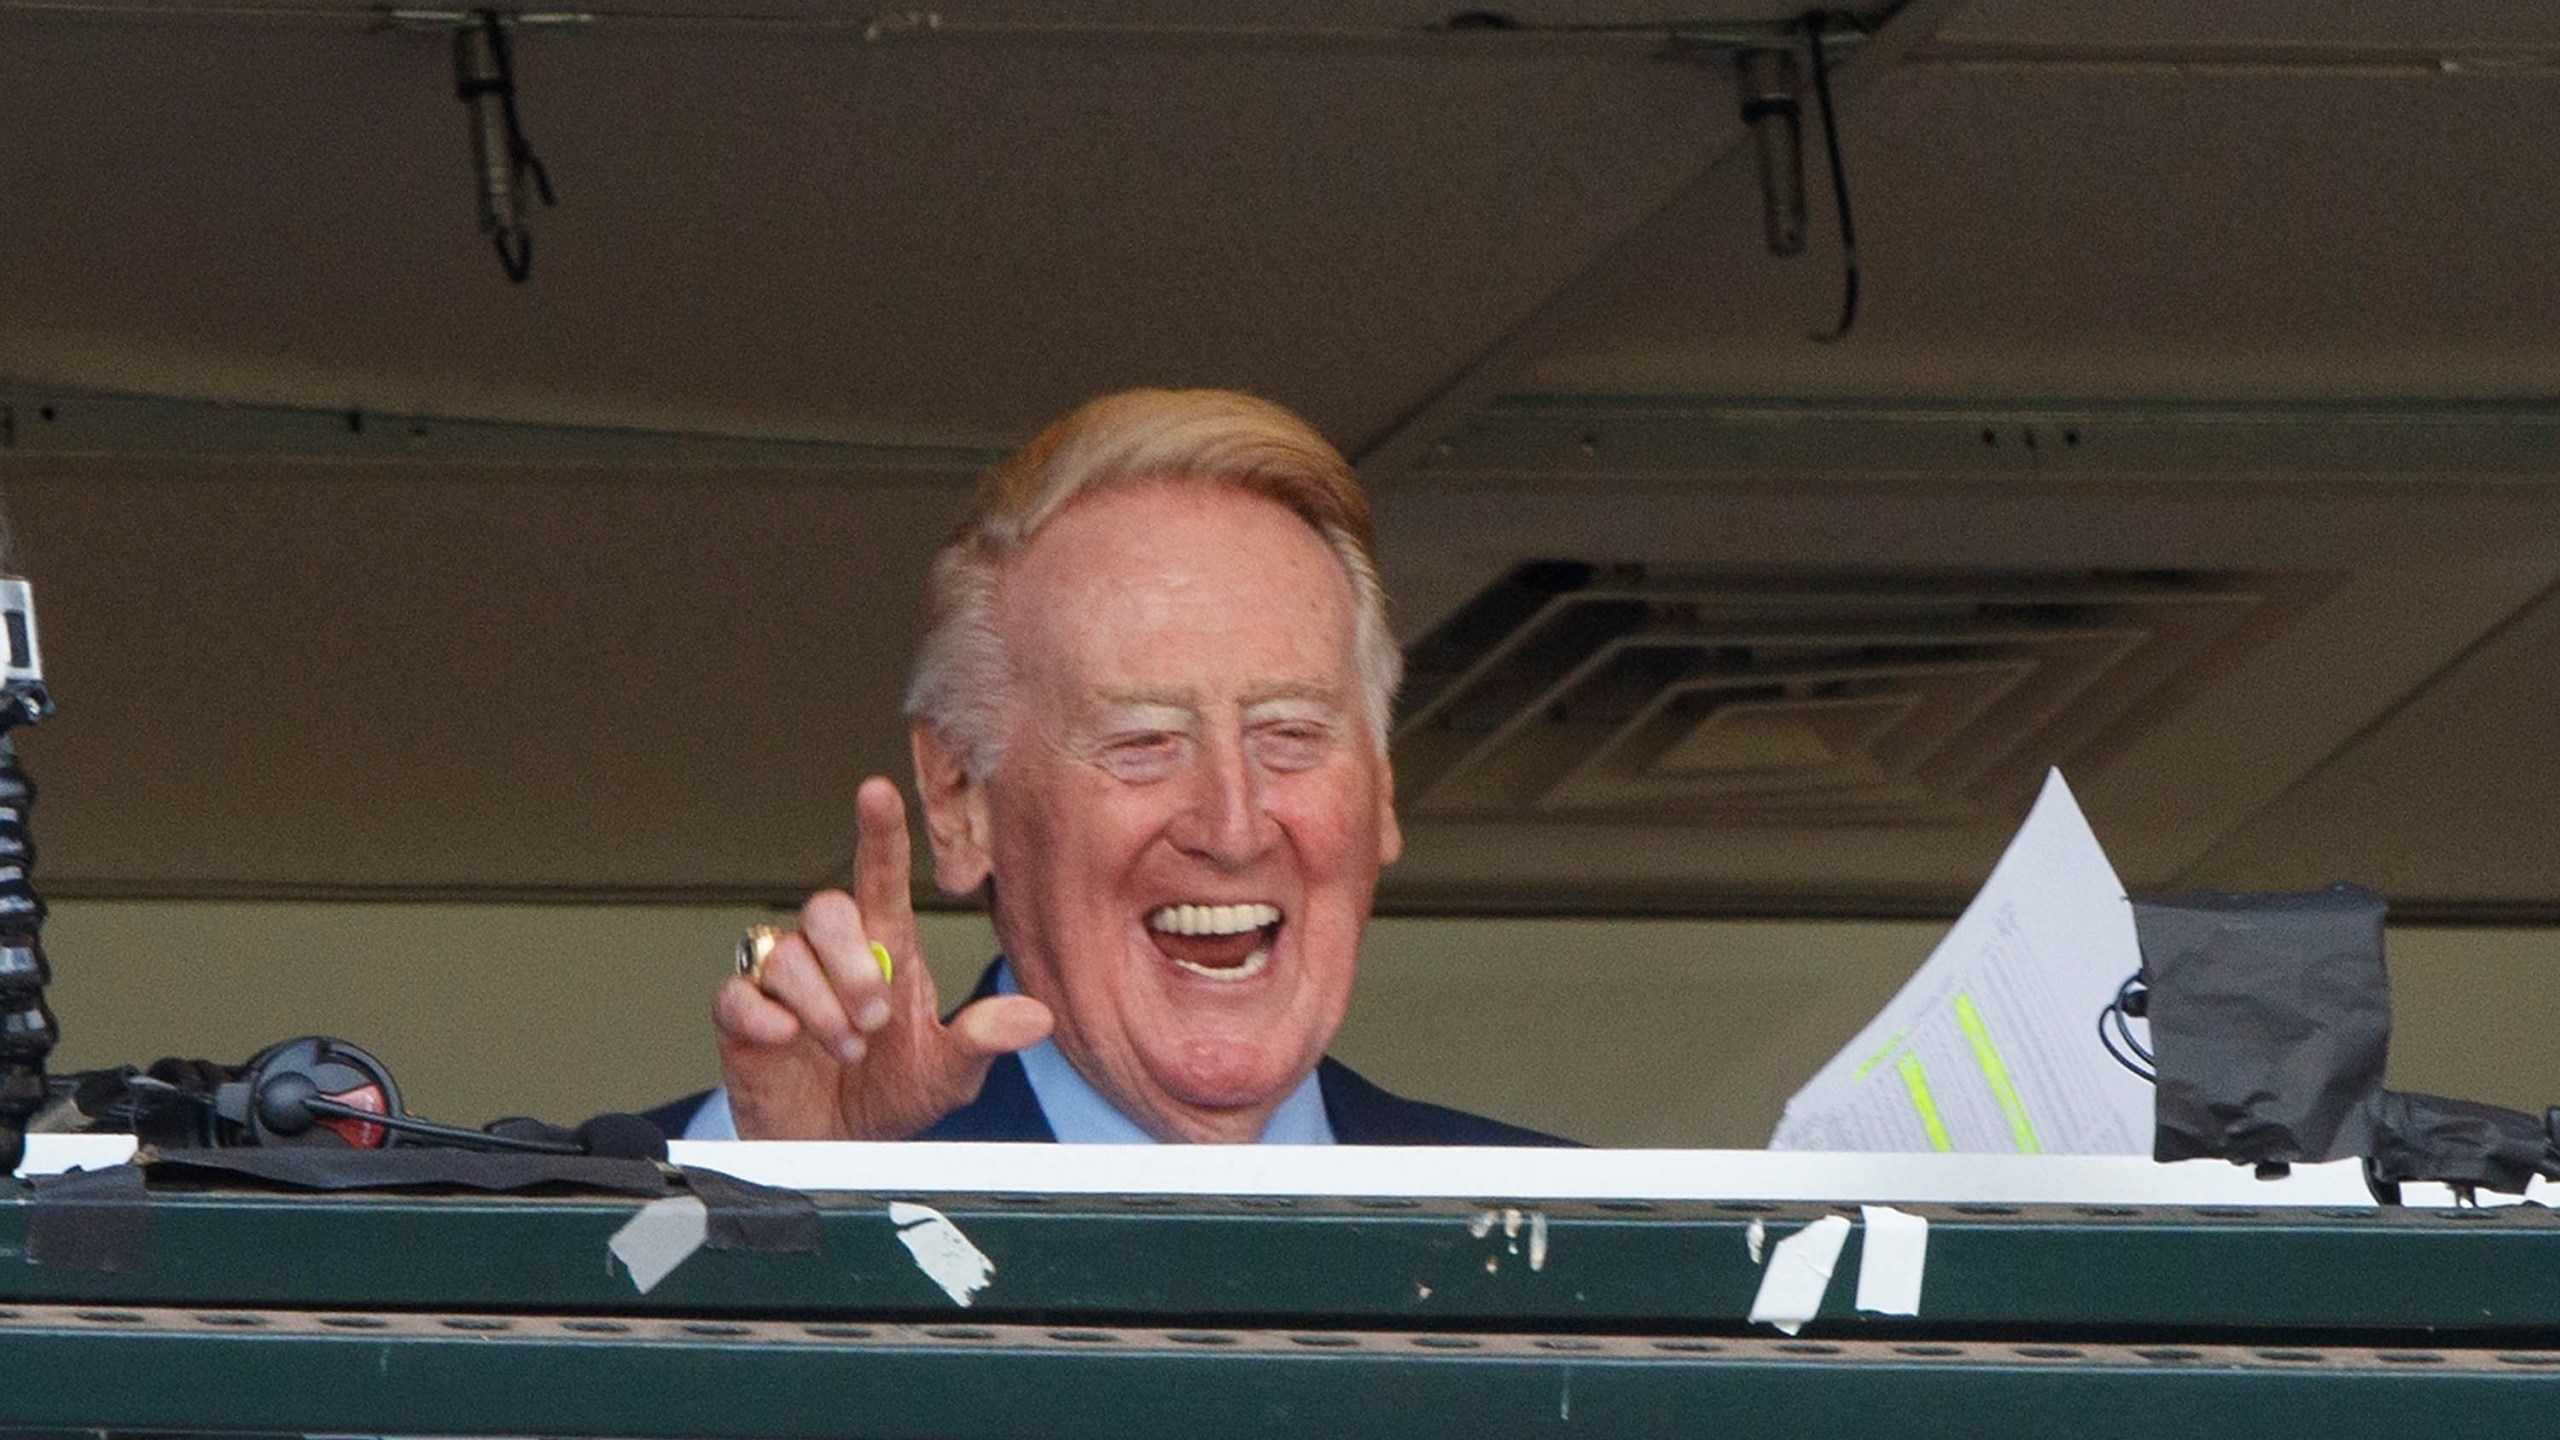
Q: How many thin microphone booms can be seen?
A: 1